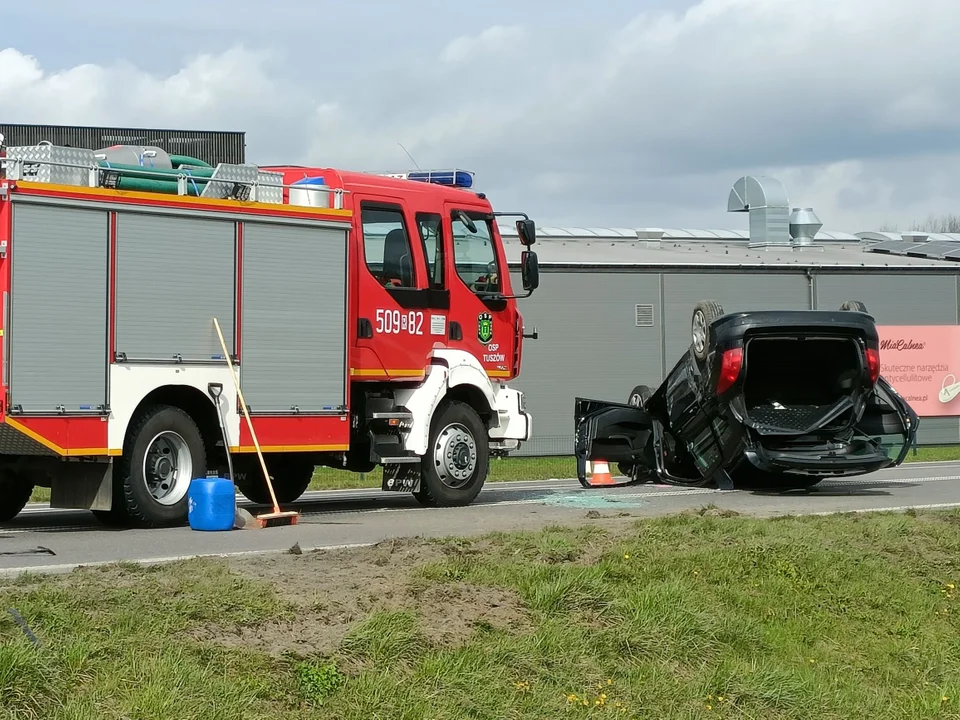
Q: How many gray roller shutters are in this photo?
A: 3